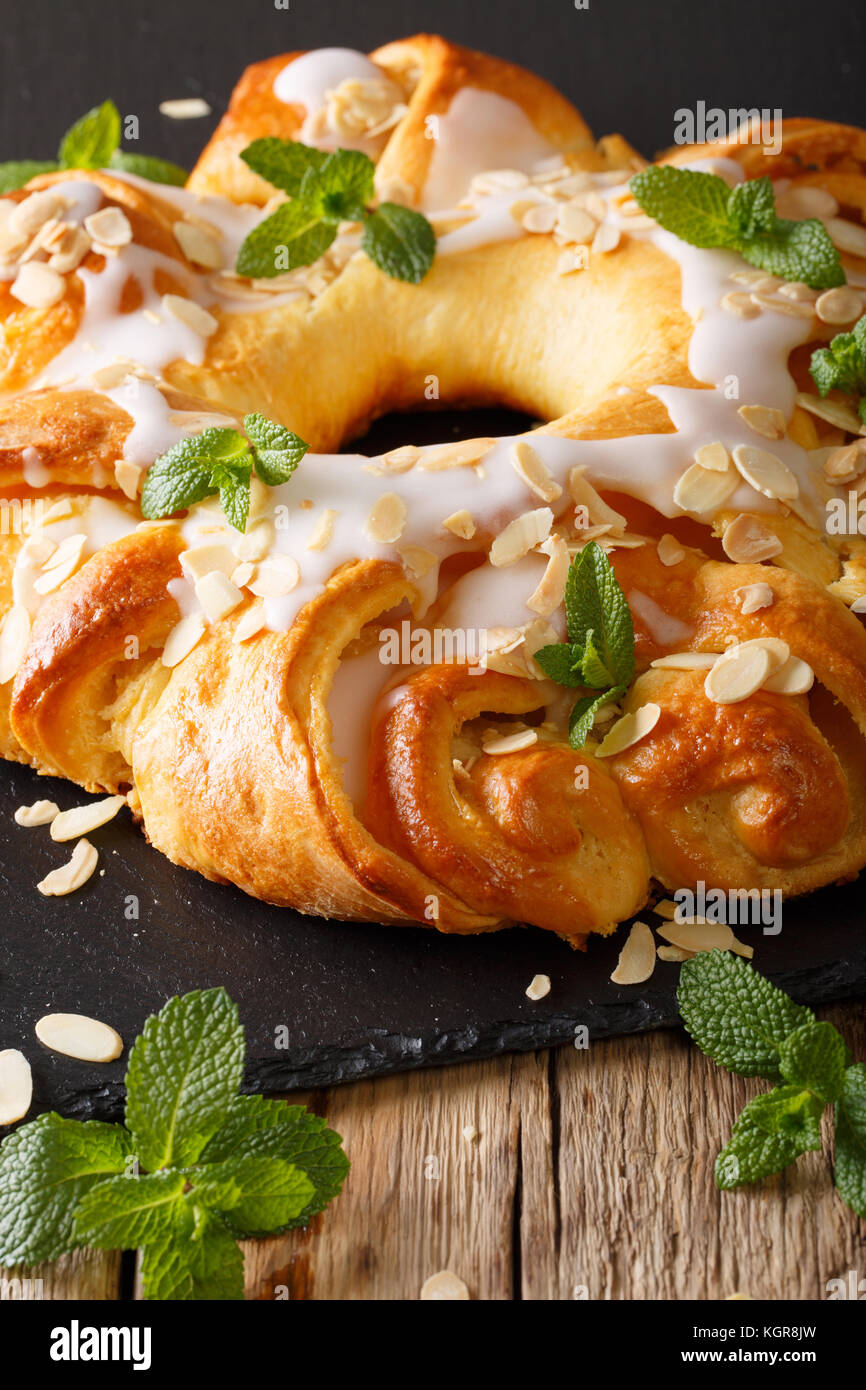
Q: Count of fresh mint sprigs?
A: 8